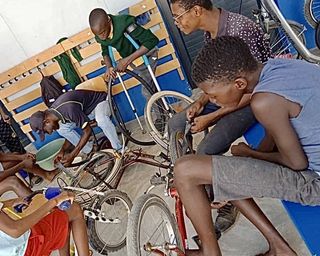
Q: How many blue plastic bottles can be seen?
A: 1